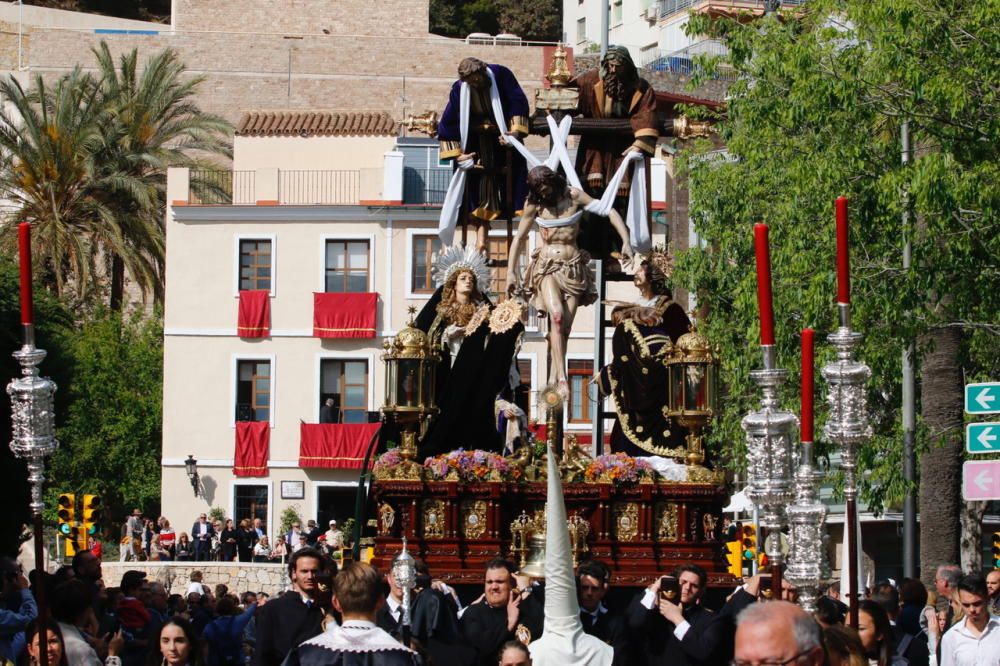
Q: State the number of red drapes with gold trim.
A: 4